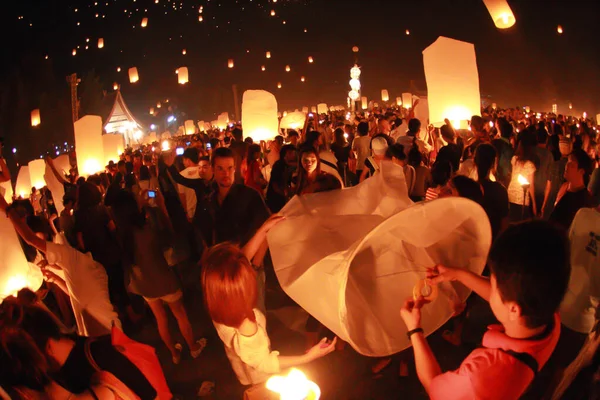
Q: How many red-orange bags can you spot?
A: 1